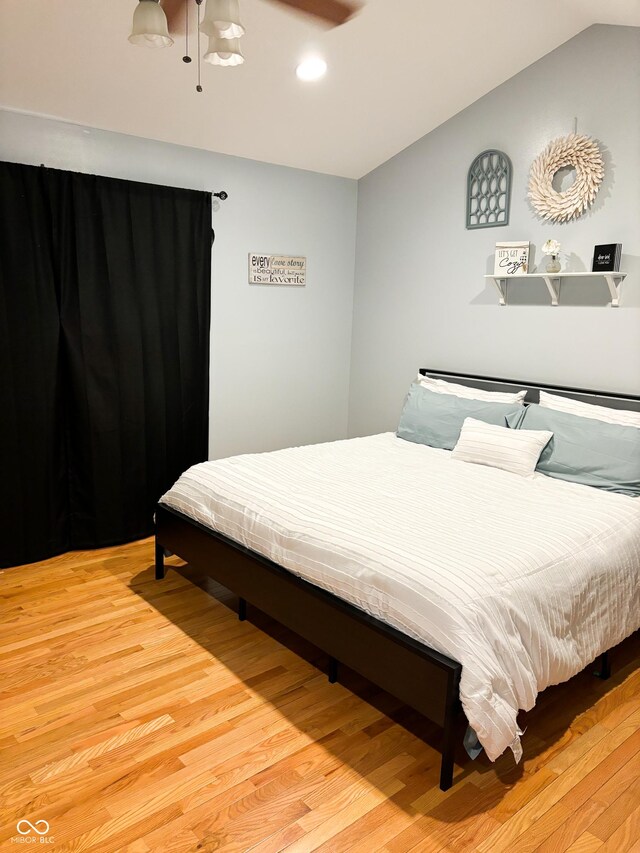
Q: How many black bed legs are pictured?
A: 5